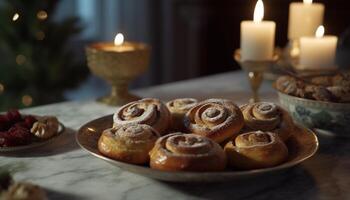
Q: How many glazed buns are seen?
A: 7